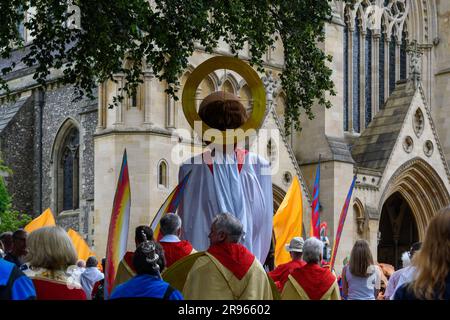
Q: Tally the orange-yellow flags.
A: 3